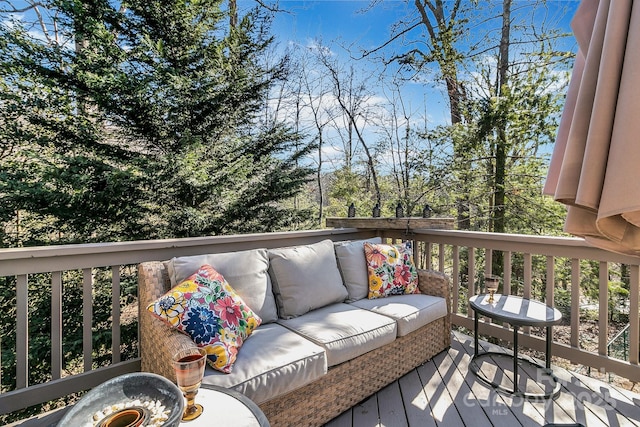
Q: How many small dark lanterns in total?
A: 4